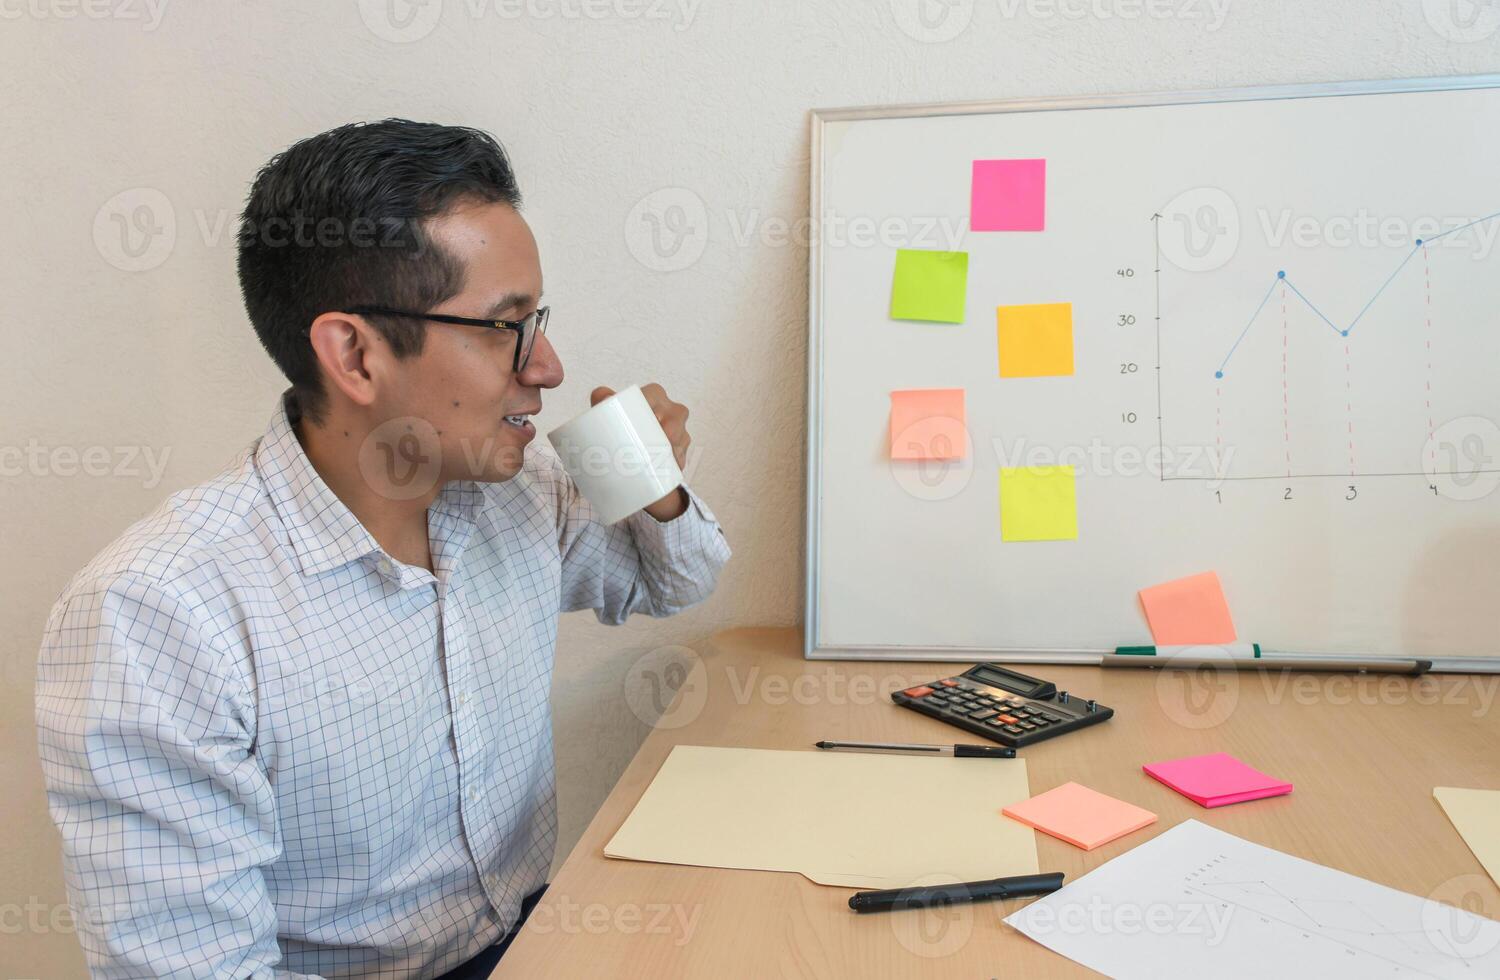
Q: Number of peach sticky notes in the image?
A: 3